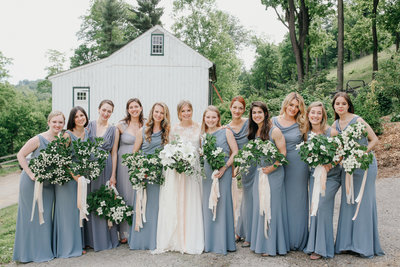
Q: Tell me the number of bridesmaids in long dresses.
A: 11